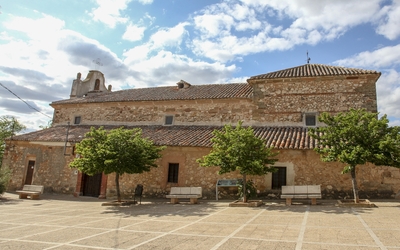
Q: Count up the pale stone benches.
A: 3